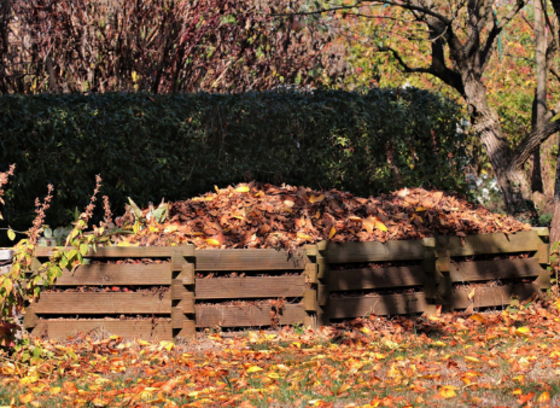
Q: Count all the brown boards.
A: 13